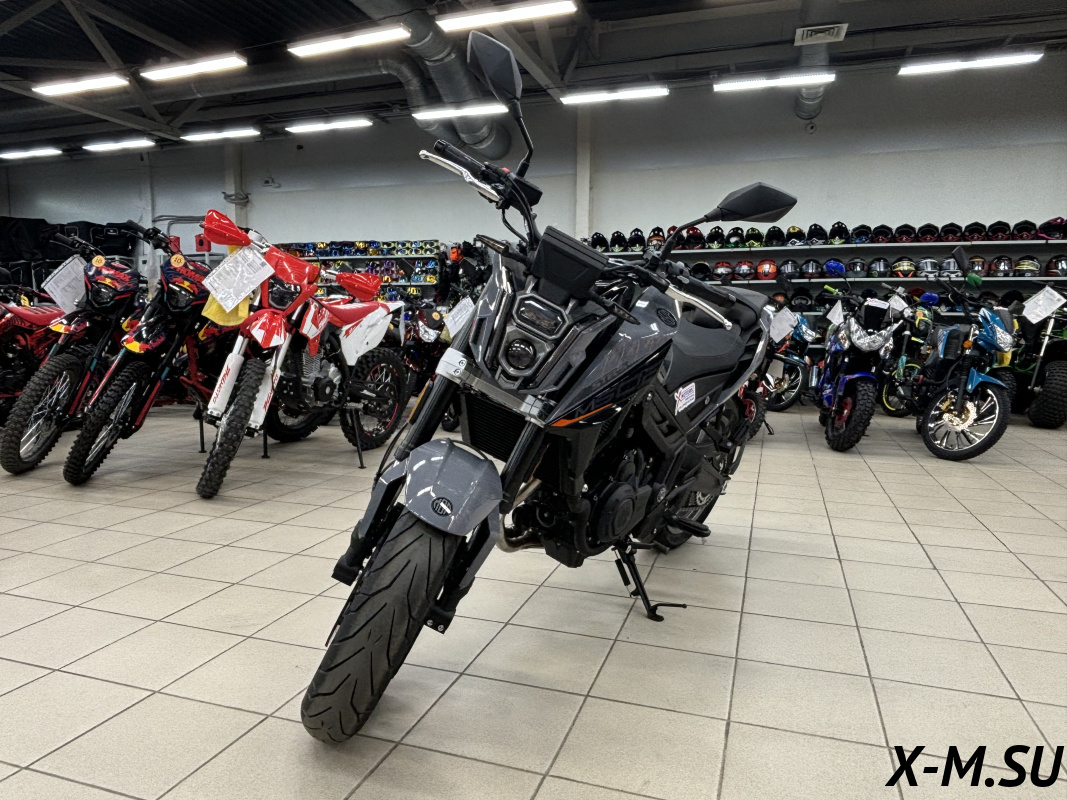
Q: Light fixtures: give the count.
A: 12